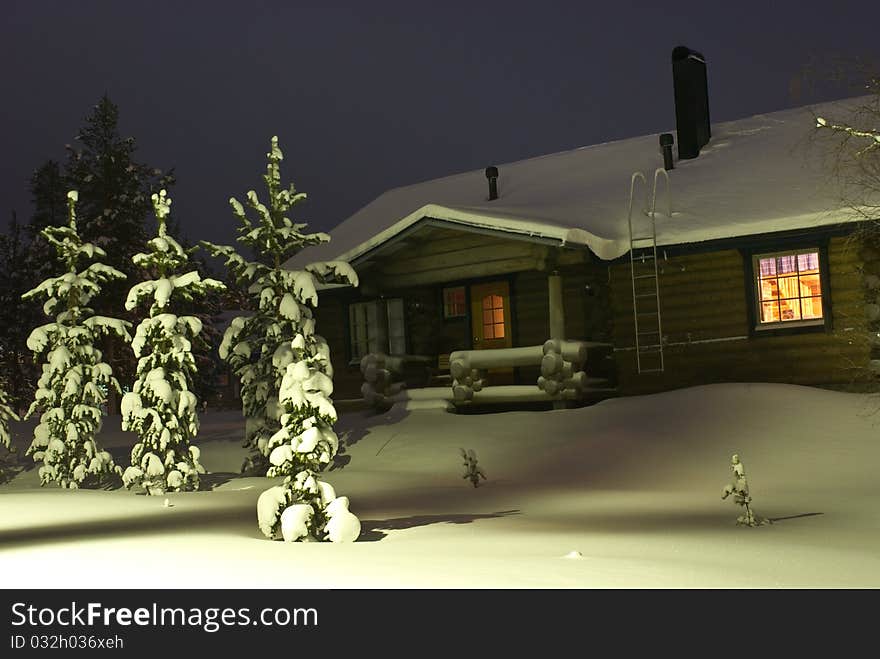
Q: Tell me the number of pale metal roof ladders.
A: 1